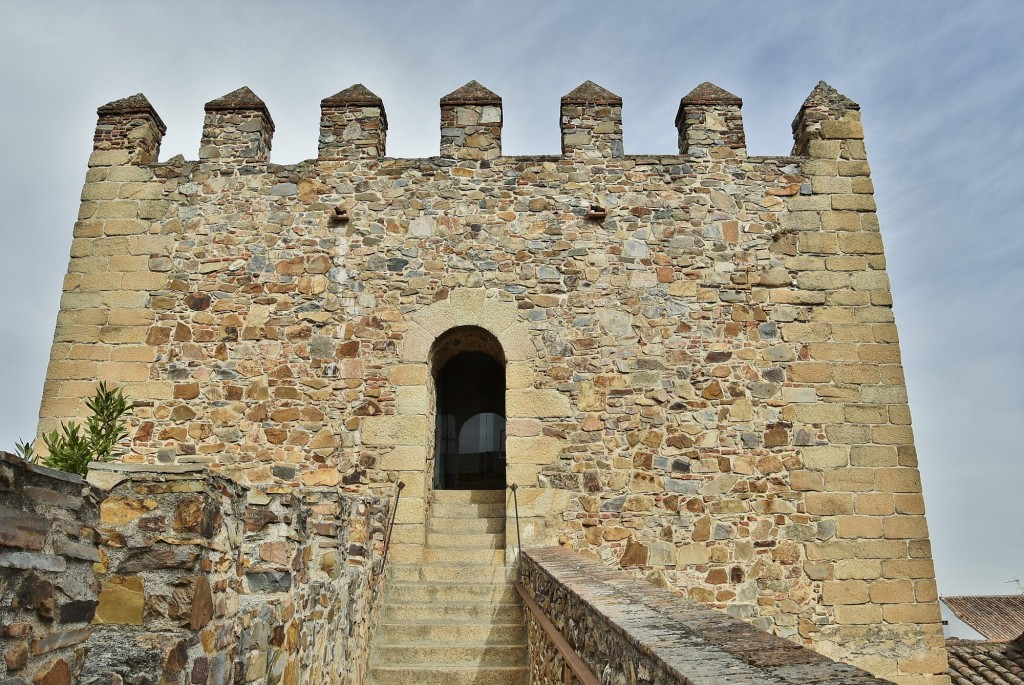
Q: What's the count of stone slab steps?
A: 11